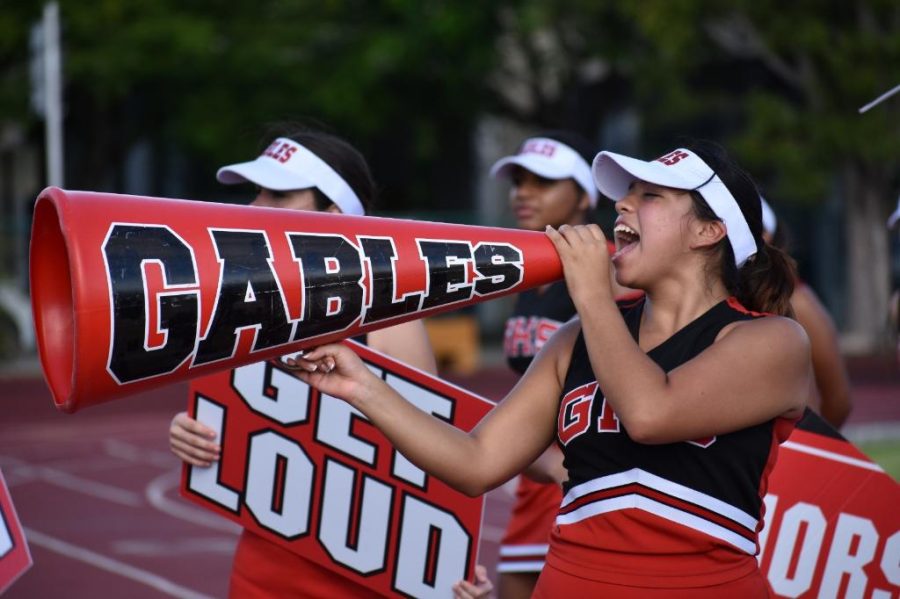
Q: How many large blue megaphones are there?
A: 0